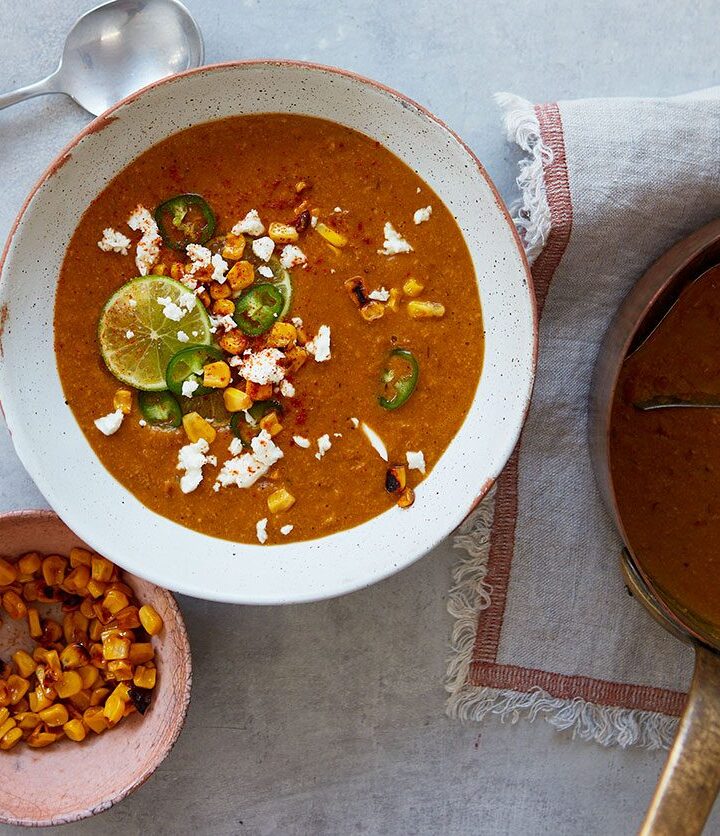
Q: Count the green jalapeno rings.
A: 6